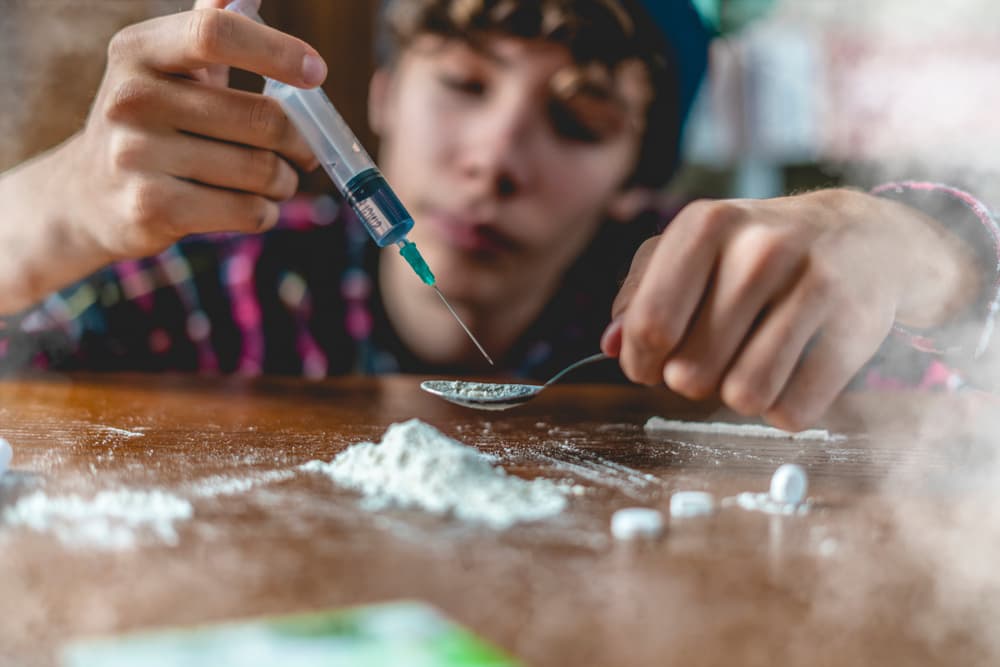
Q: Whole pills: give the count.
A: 3